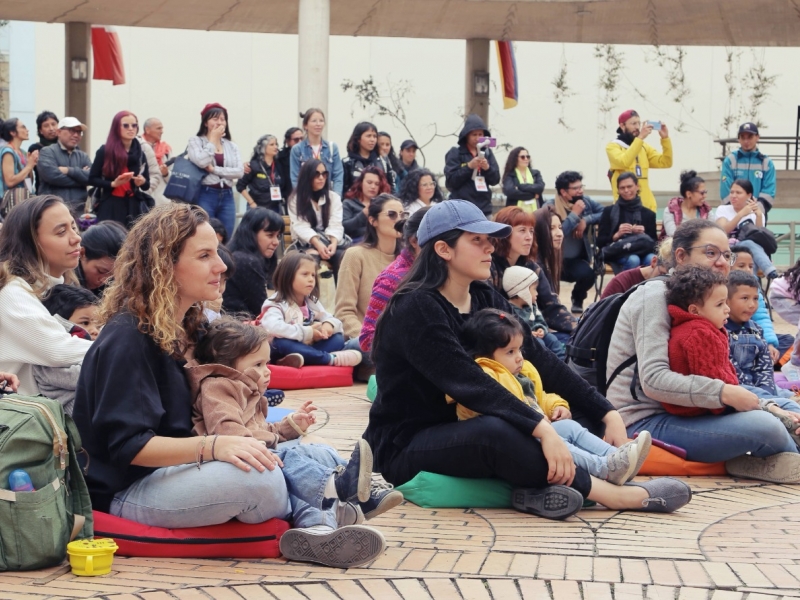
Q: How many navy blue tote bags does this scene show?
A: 1